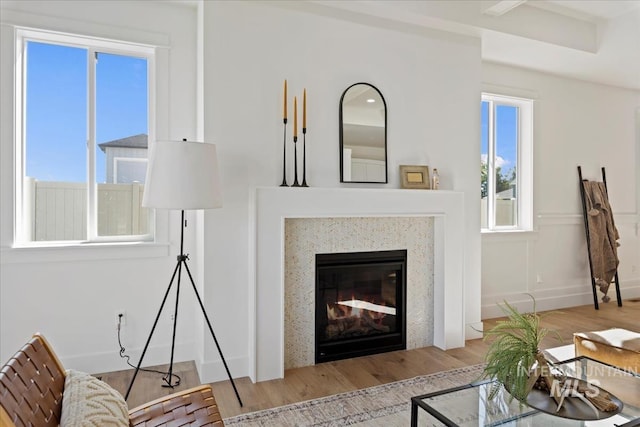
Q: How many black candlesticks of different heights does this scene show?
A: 3